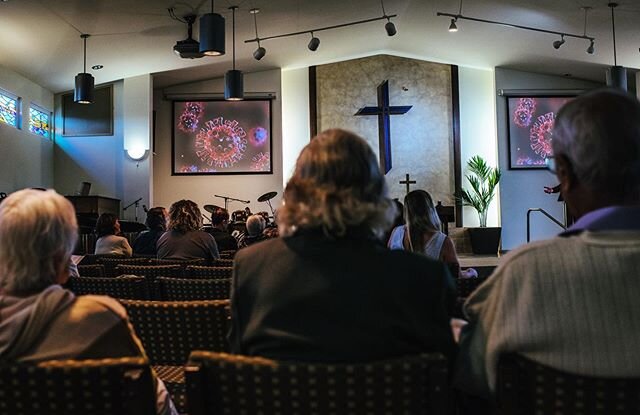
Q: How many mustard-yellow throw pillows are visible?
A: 0